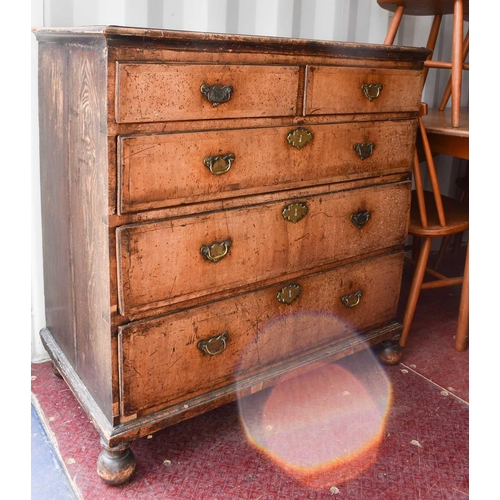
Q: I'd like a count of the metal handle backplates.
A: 8